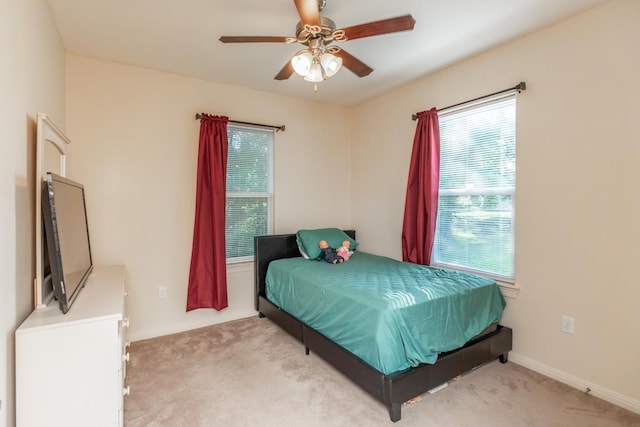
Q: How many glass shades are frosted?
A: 3